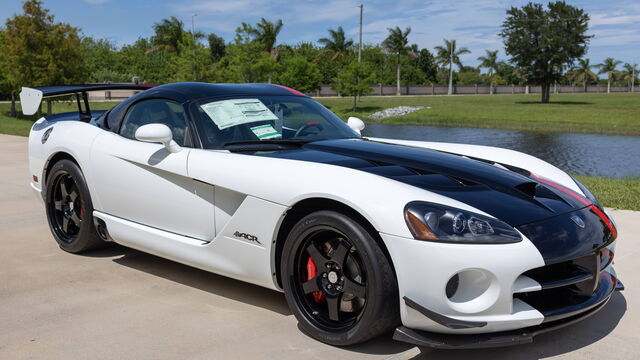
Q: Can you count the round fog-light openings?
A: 1